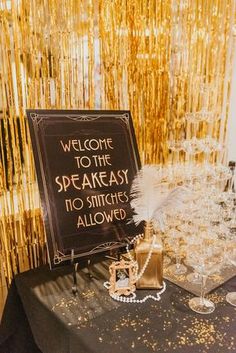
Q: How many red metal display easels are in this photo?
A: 0